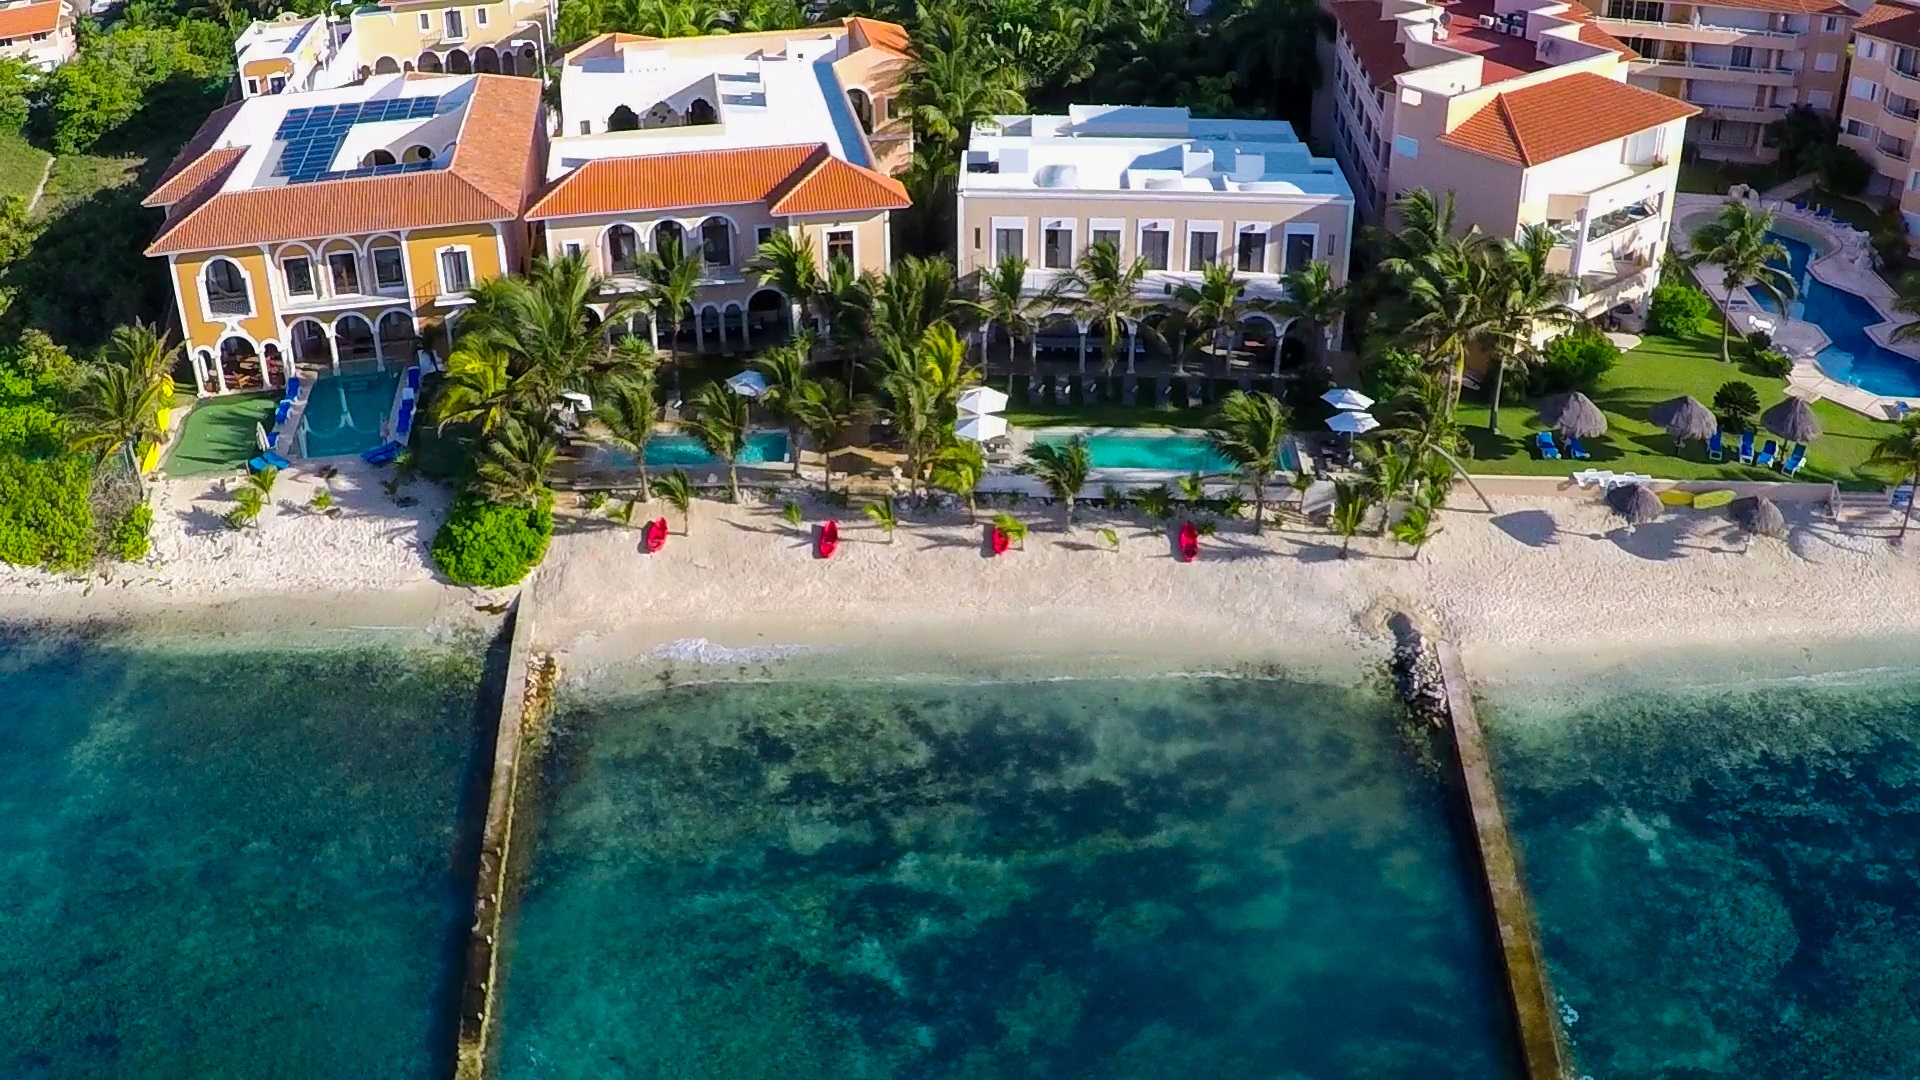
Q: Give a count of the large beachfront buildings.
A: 4